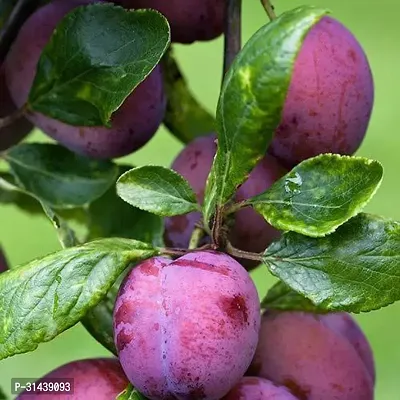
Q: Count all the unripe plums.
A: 0